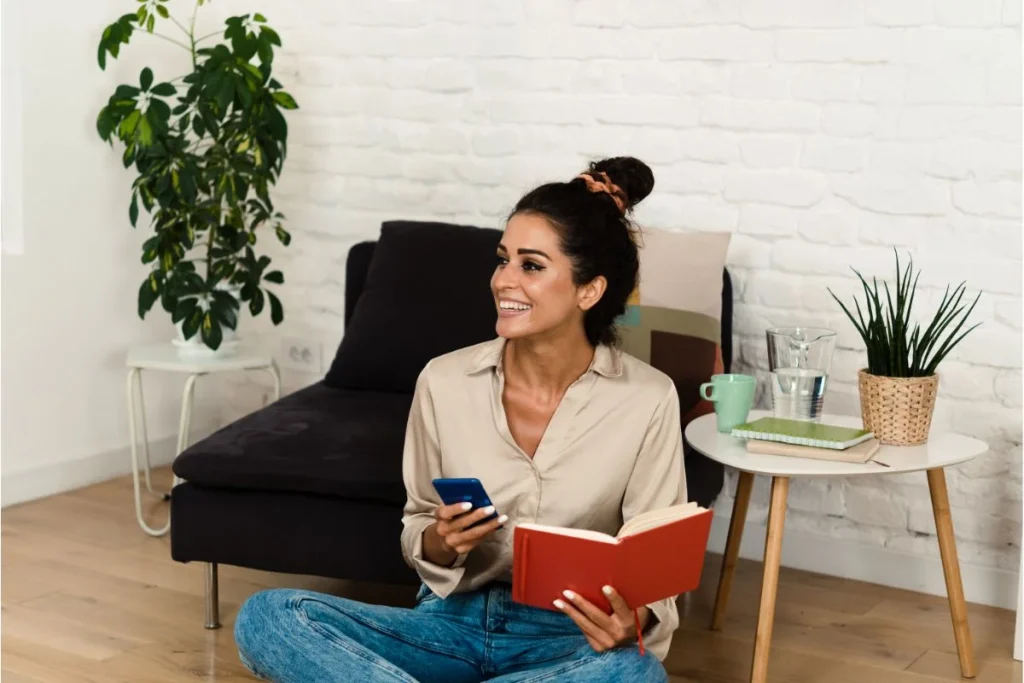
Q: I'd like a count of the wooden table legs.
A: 3